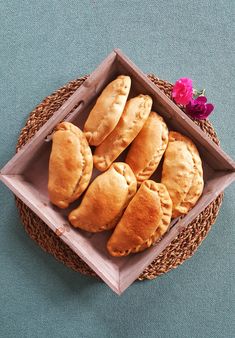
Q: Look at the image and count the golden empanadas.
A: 7